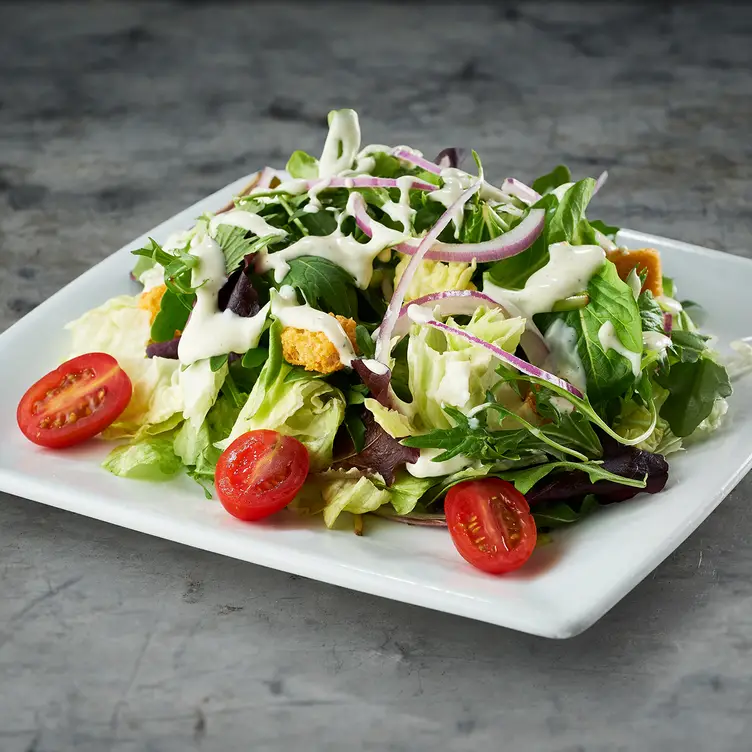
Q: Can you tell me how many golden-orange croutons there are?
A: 3